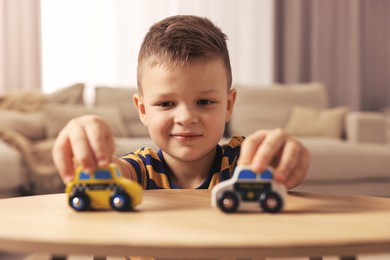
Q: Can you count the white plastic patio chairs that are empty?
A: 0